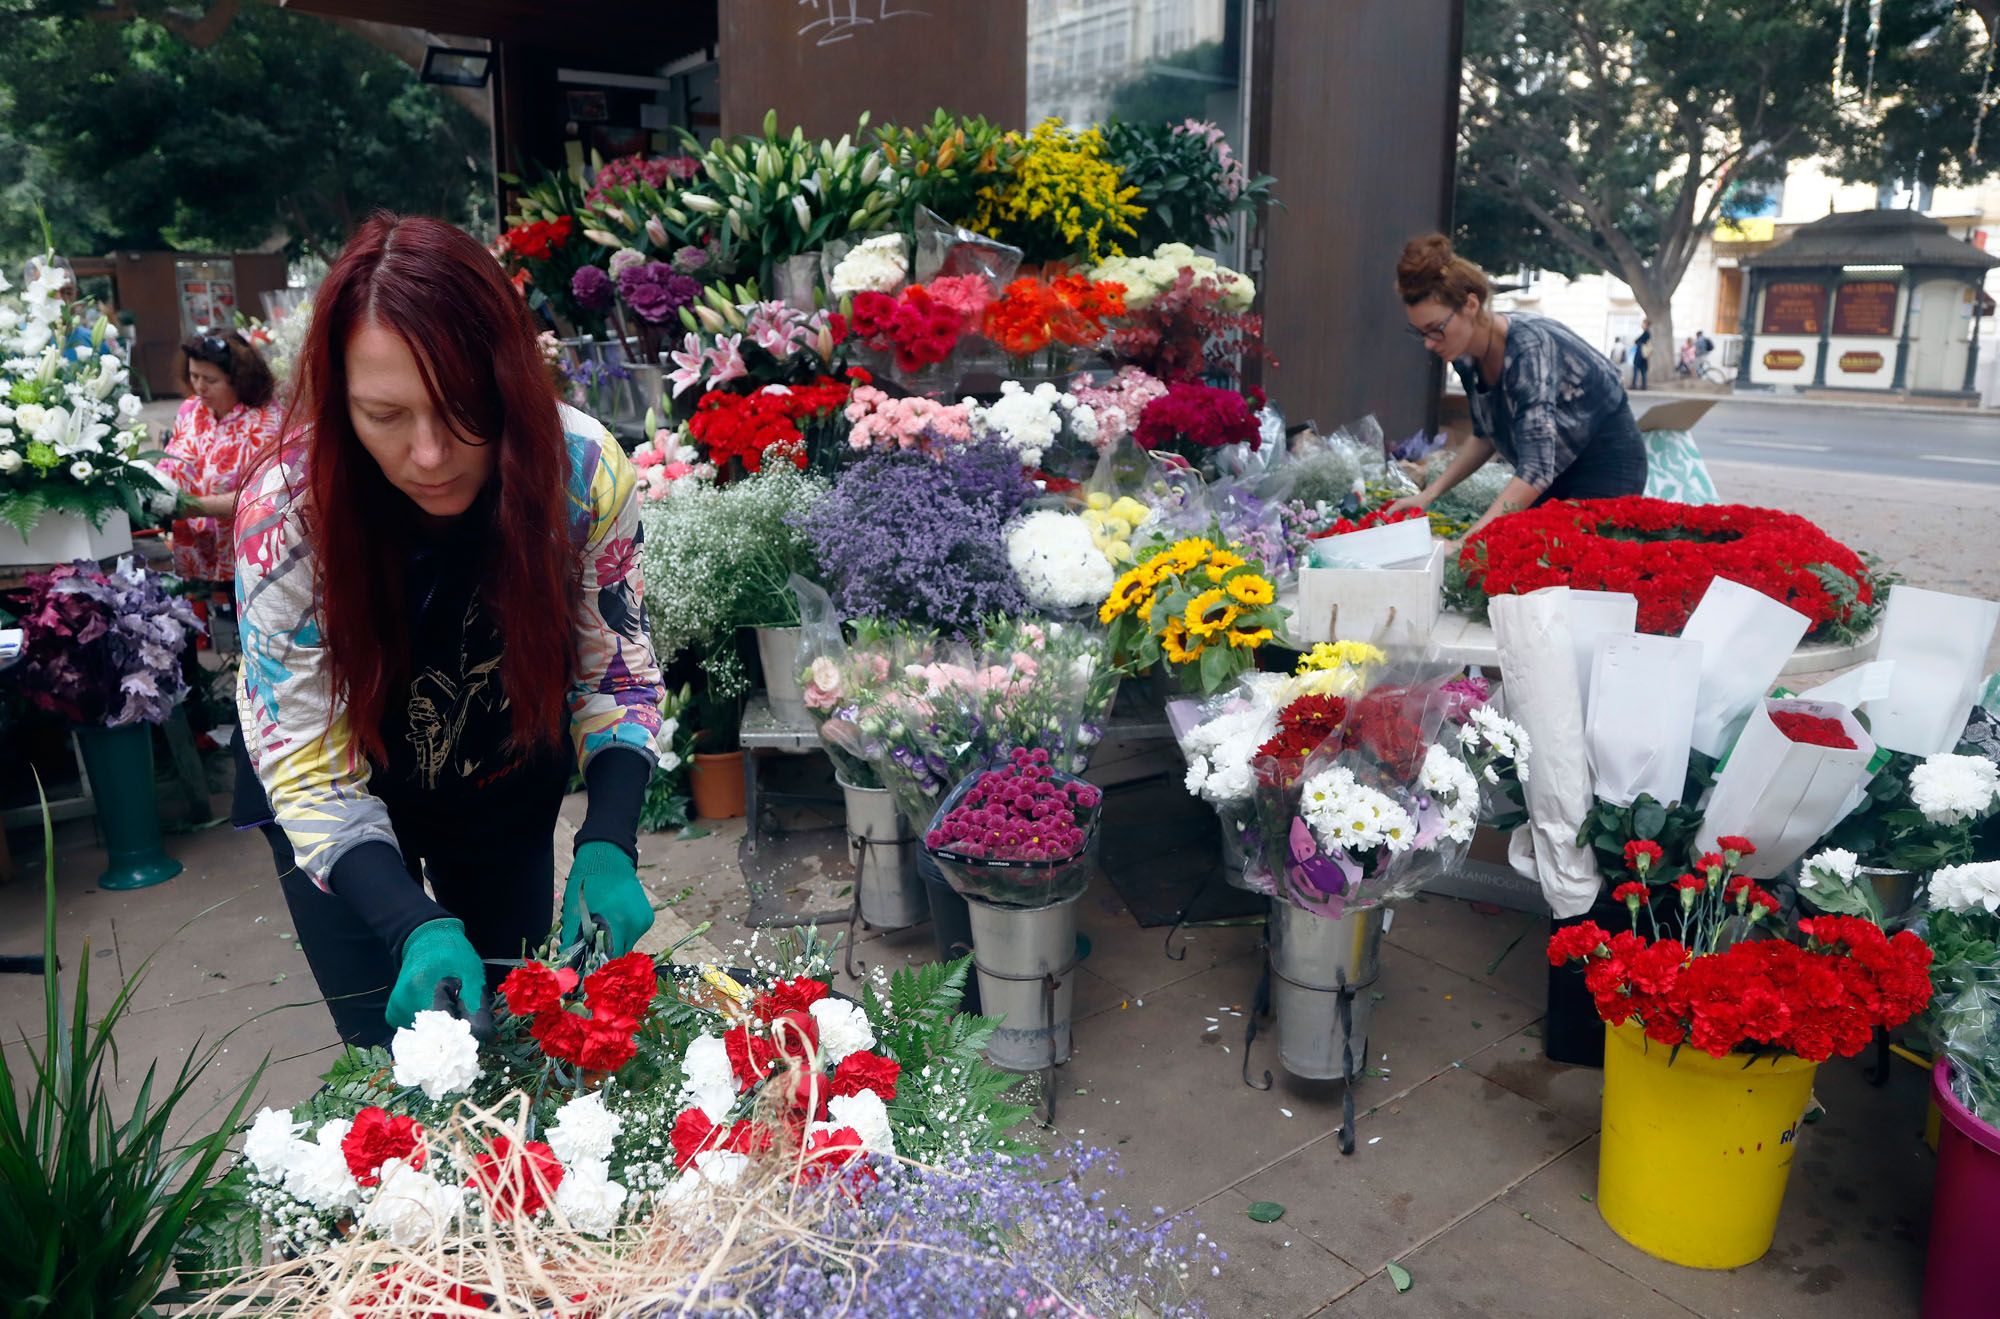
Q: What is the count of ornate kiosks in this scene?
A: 1